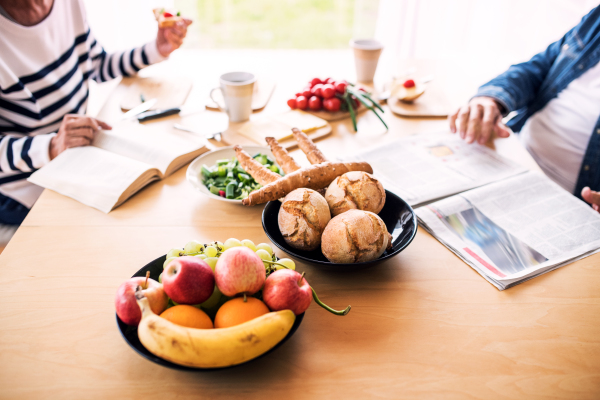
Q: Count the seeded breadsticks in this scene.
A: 4